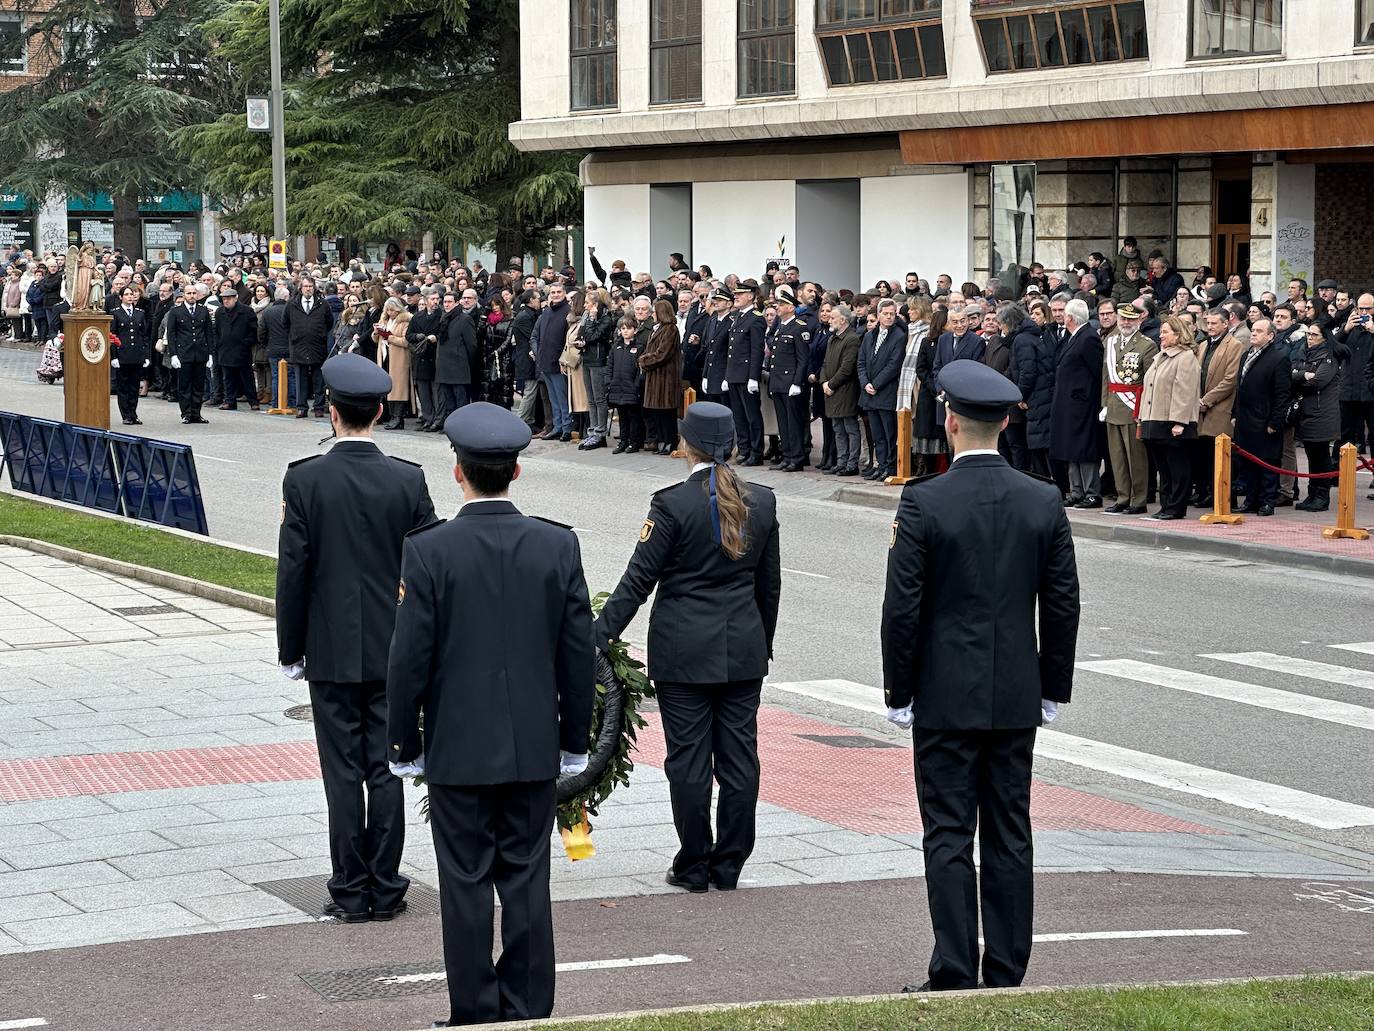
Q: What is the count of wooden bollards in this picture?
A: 5